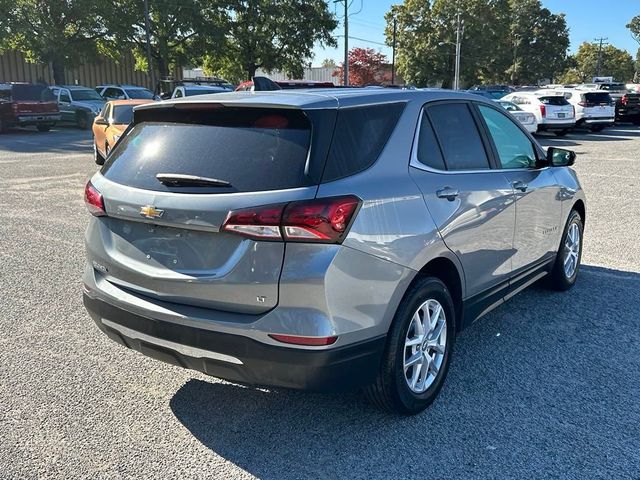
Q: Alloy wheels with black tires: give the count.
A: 2